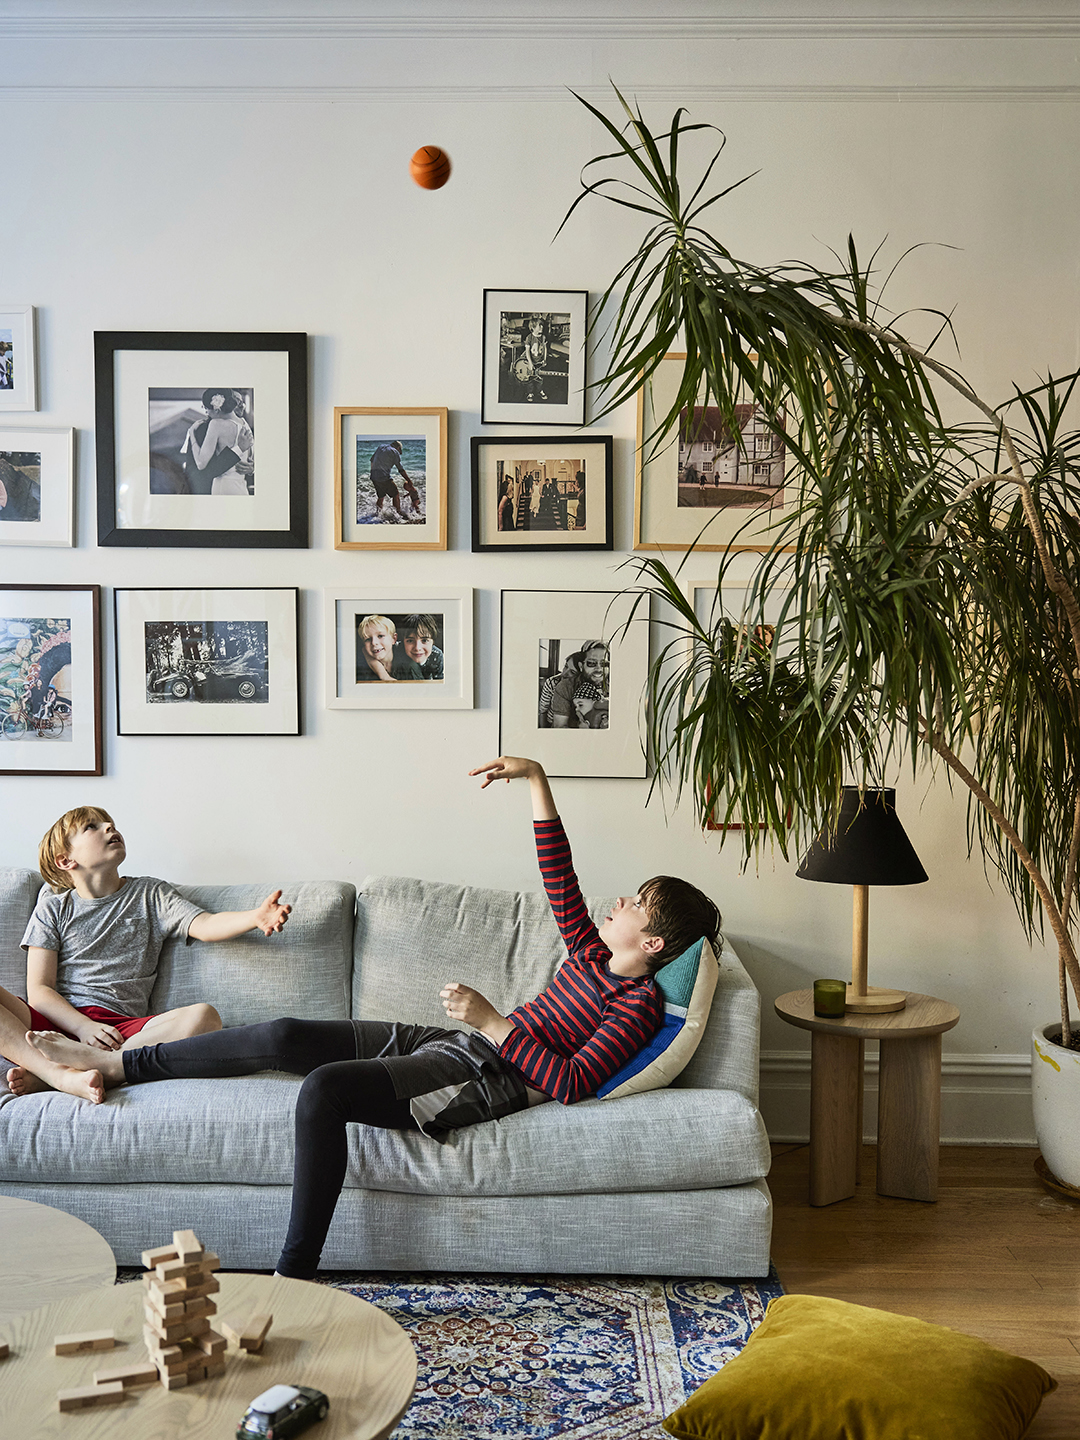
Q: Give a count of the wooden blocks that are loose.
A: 6